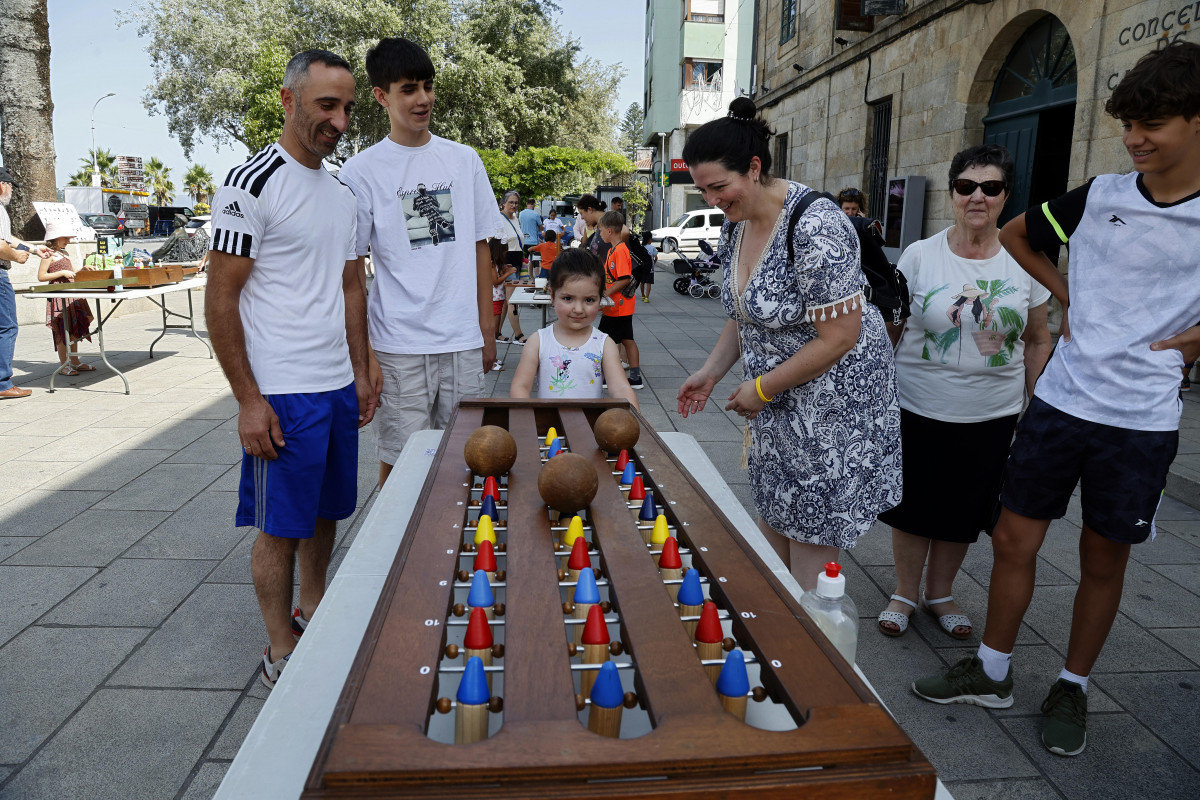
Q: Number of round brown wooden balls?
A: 3